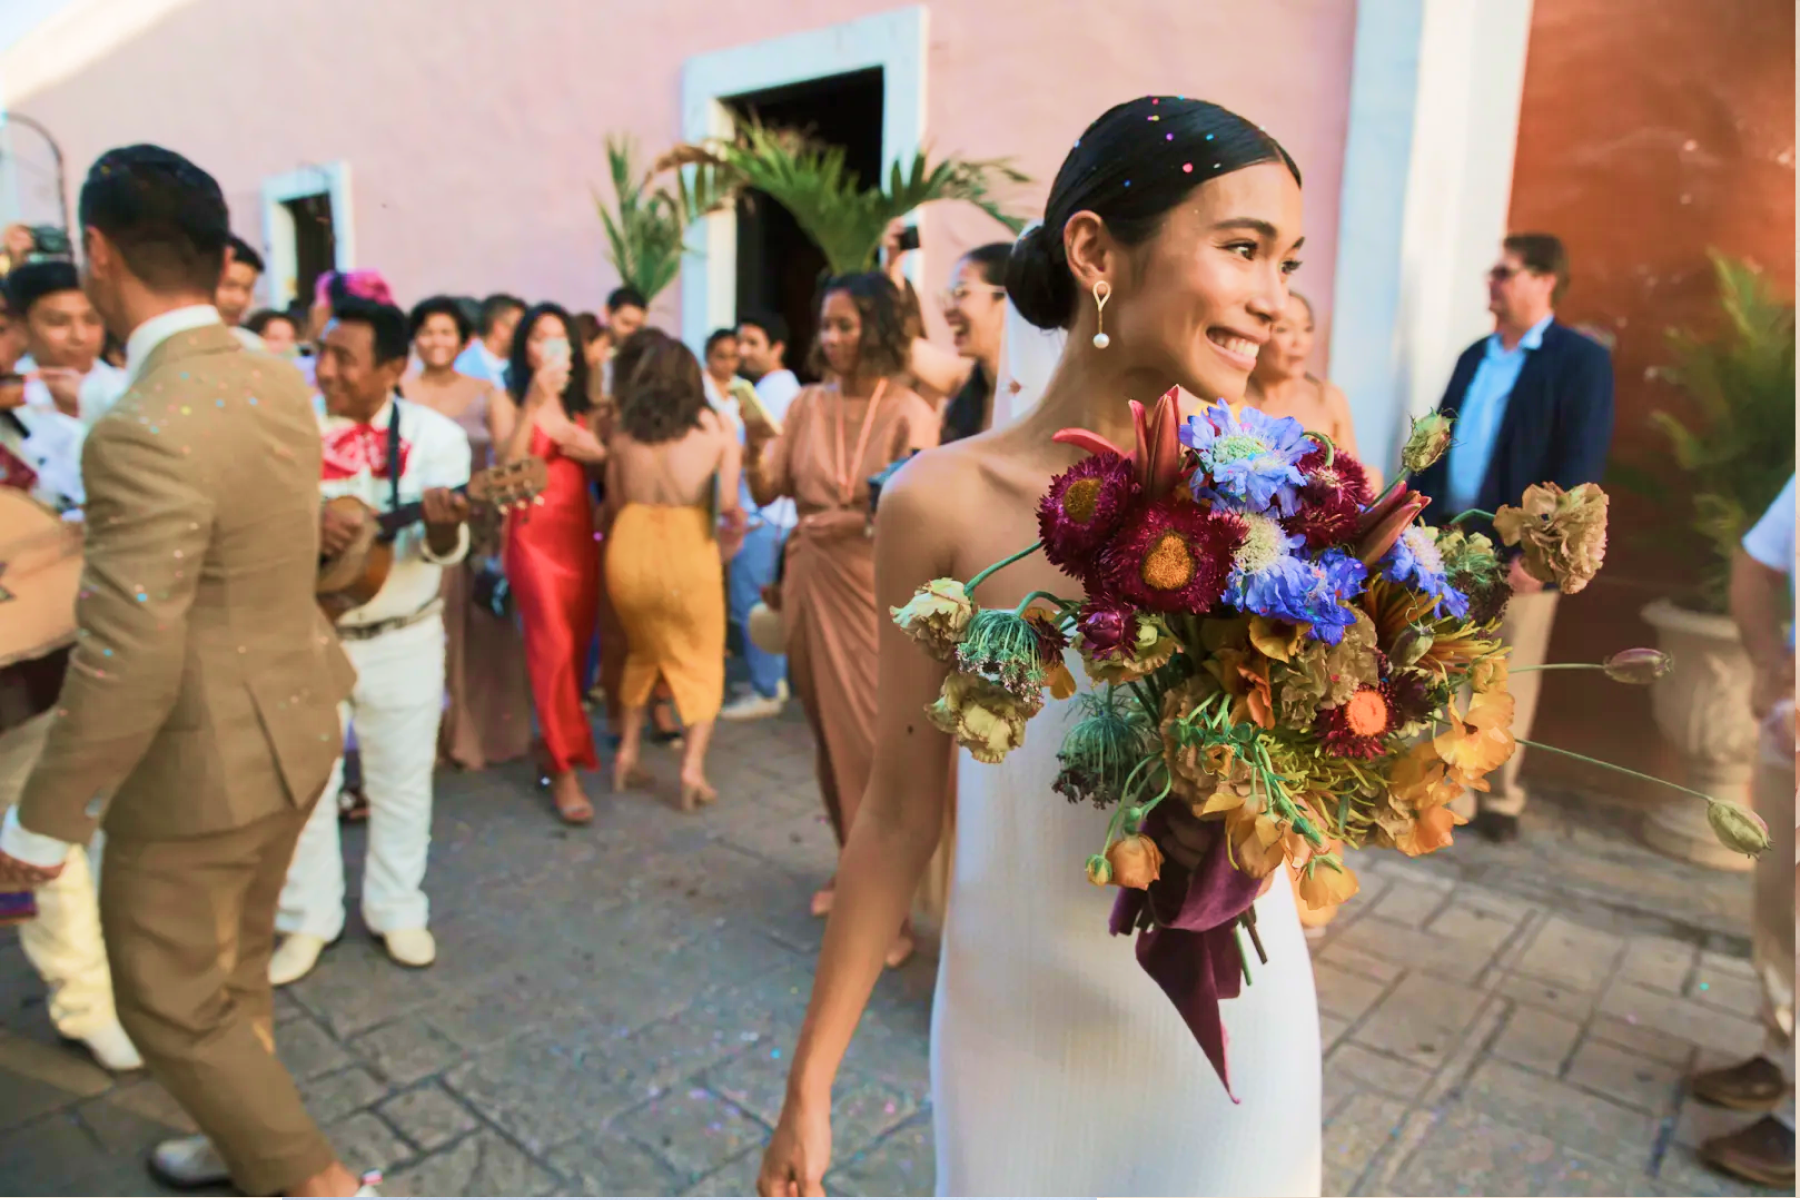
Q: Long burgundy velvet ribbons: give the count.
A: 1